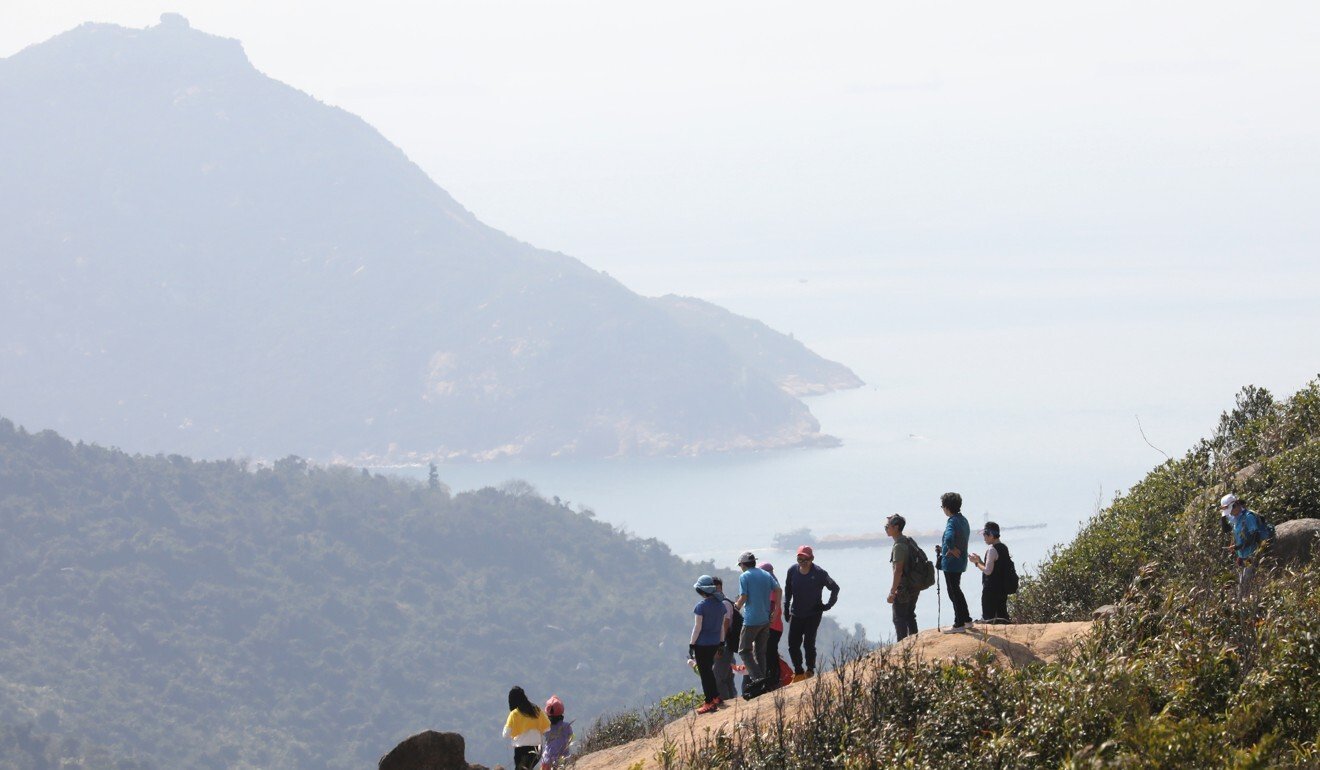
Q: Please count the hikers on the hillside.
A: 11